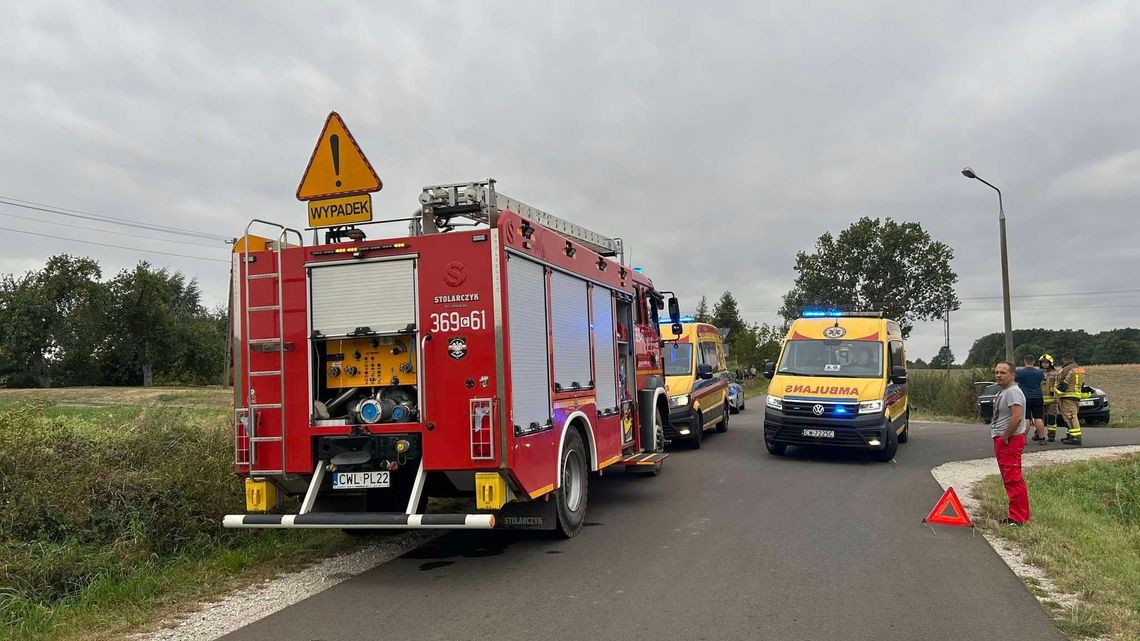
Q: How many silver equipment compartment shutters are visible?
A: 4